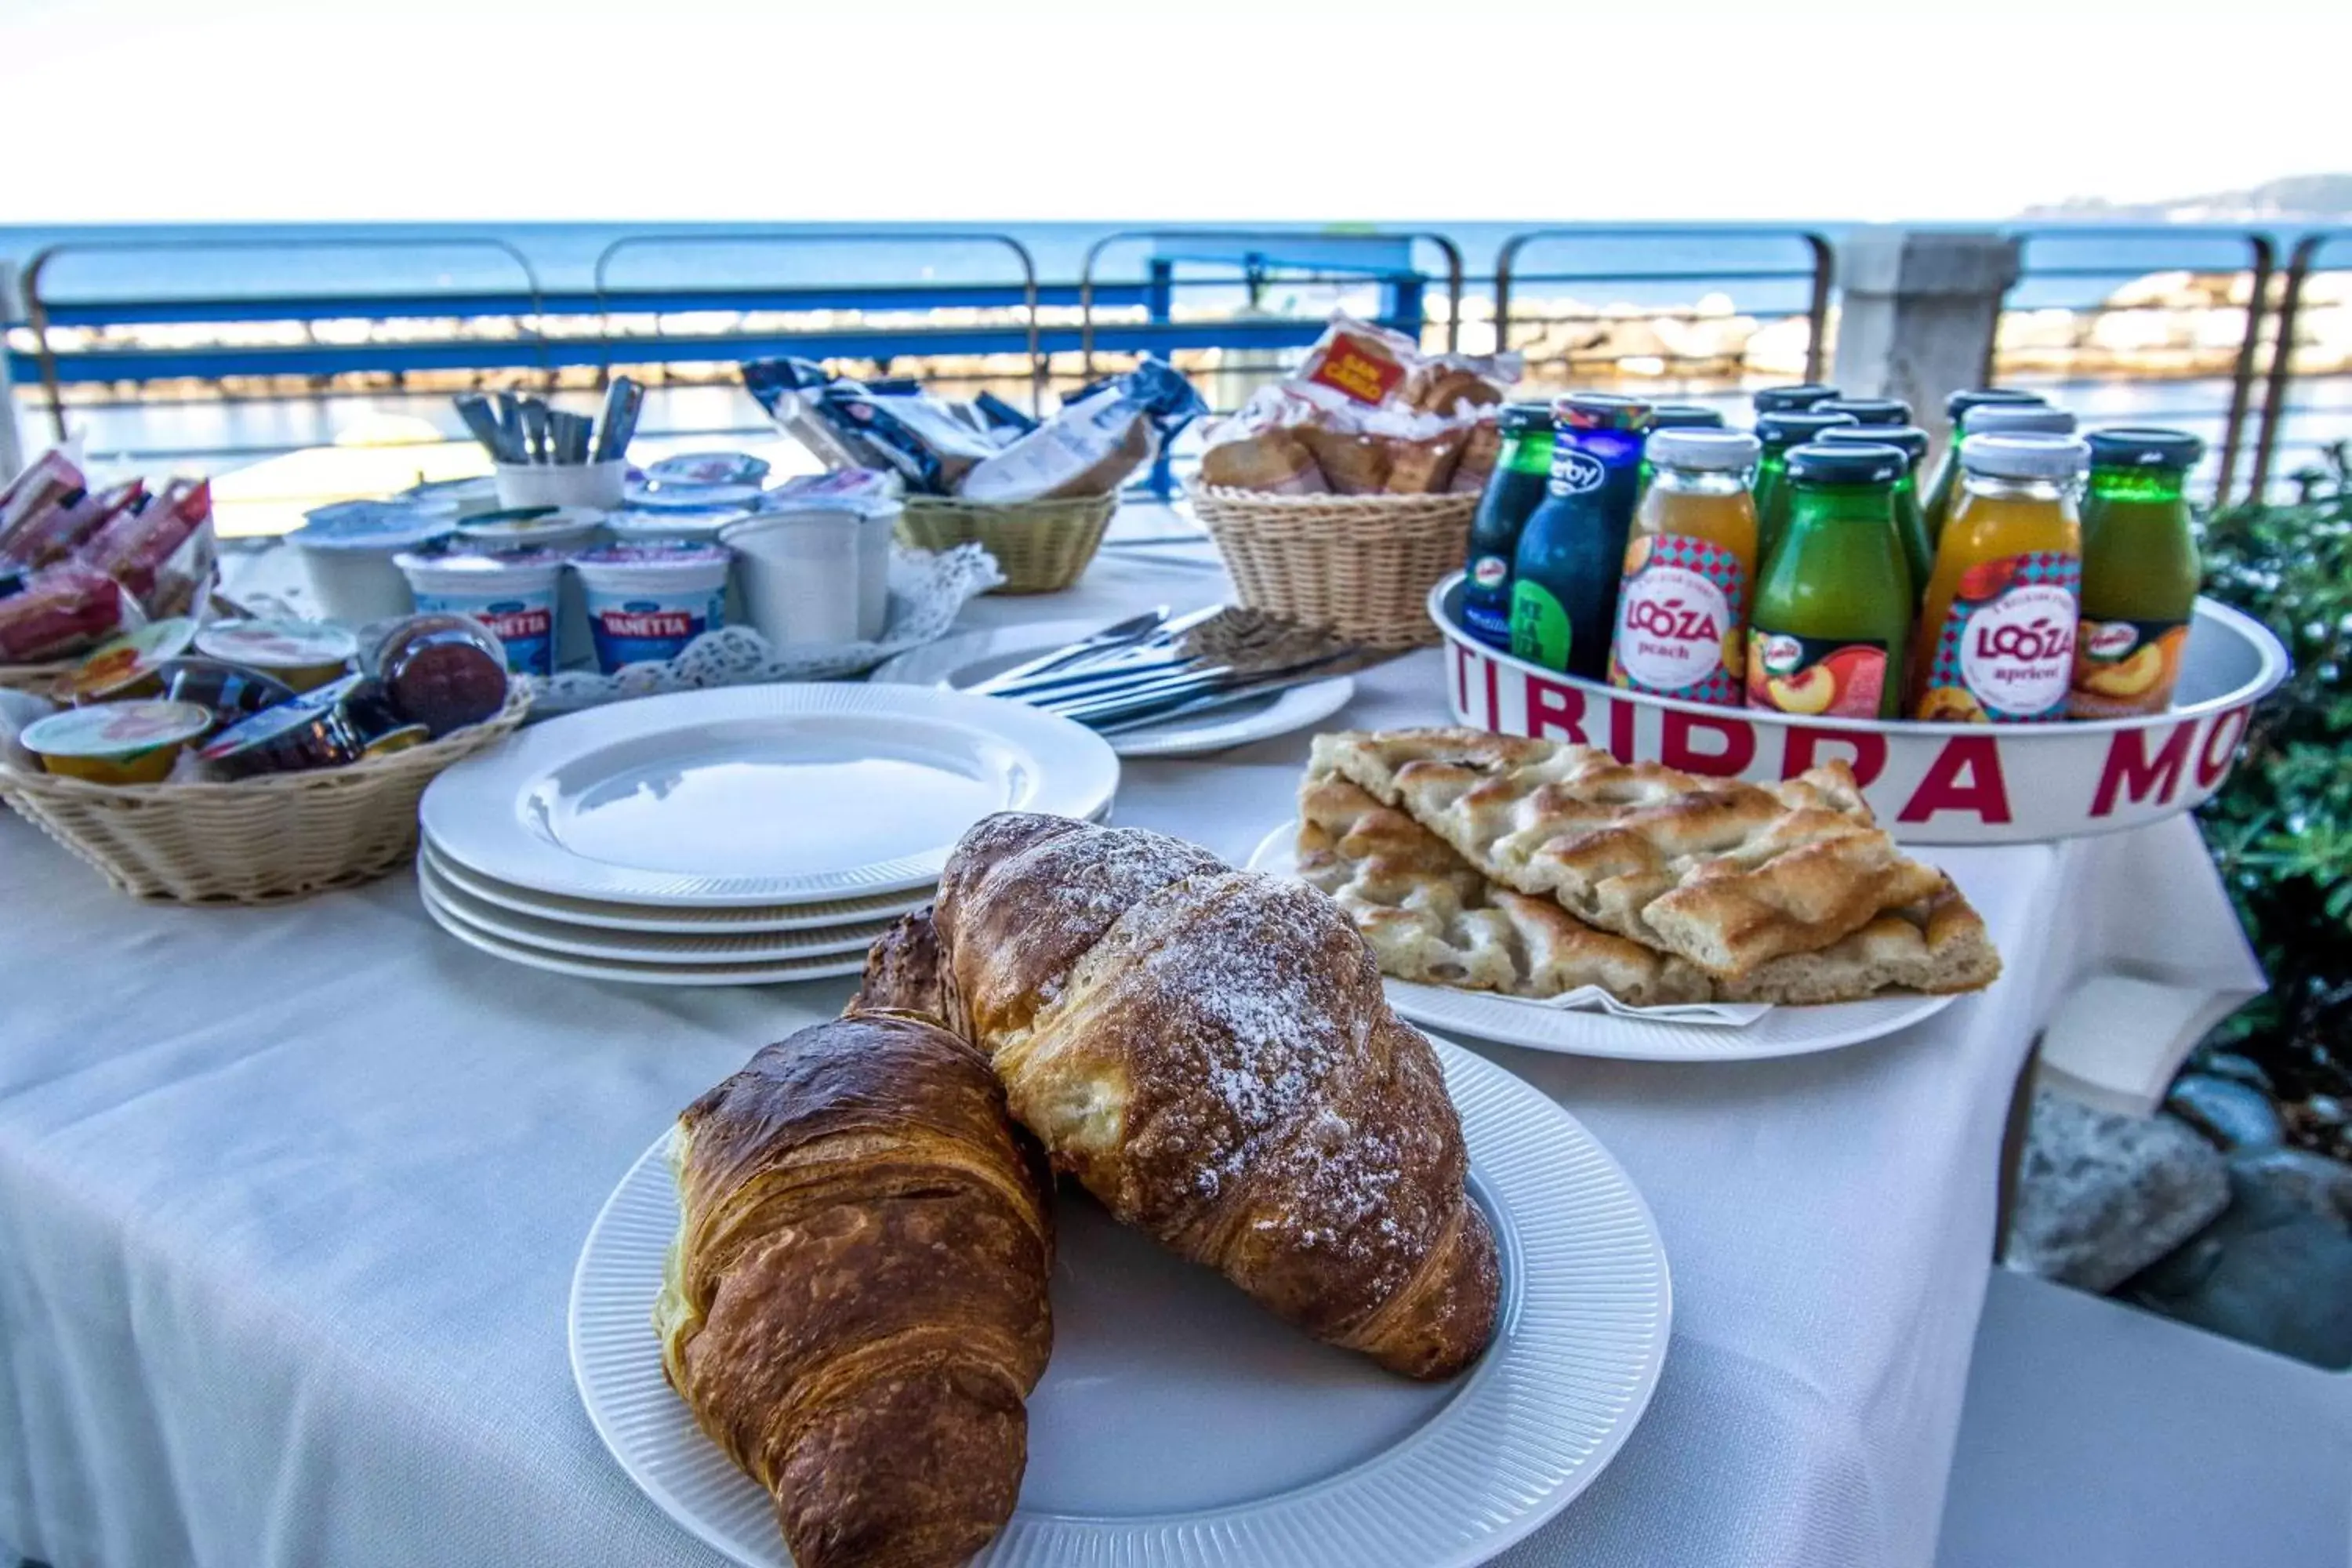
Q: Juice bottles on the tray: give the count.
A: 13